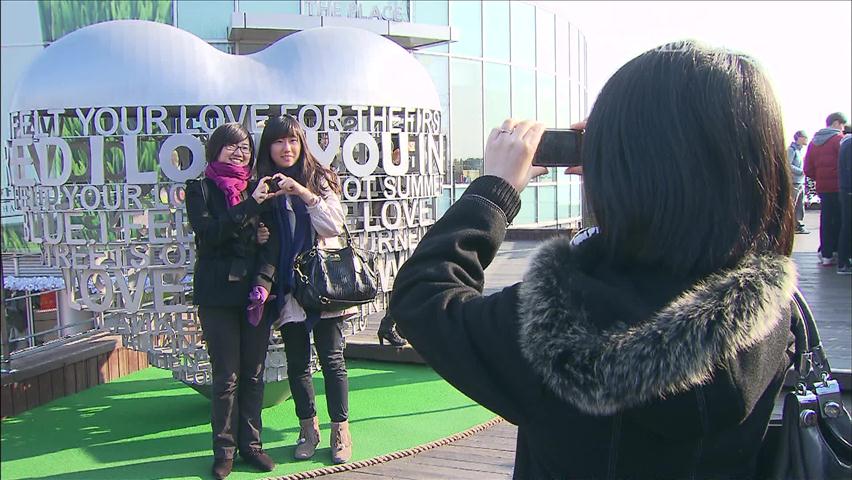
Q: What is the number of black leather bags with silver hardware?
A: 2